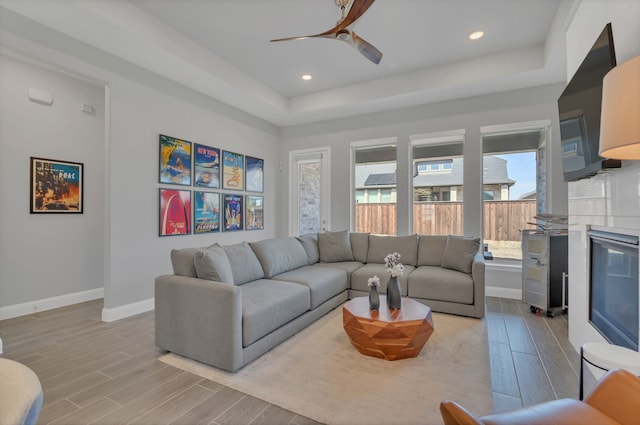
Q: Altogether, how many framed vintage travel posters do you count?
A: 9